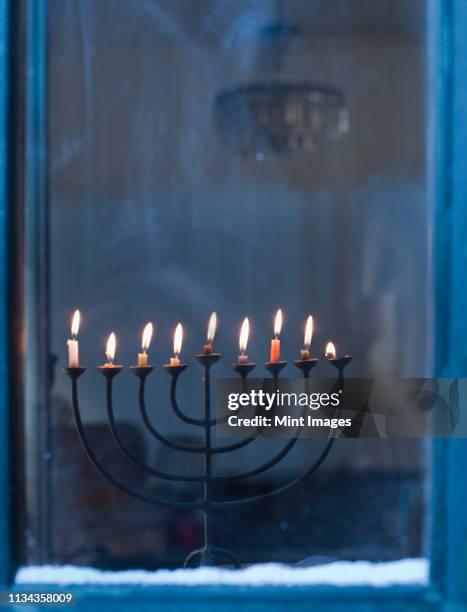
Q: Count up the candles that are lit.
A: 9